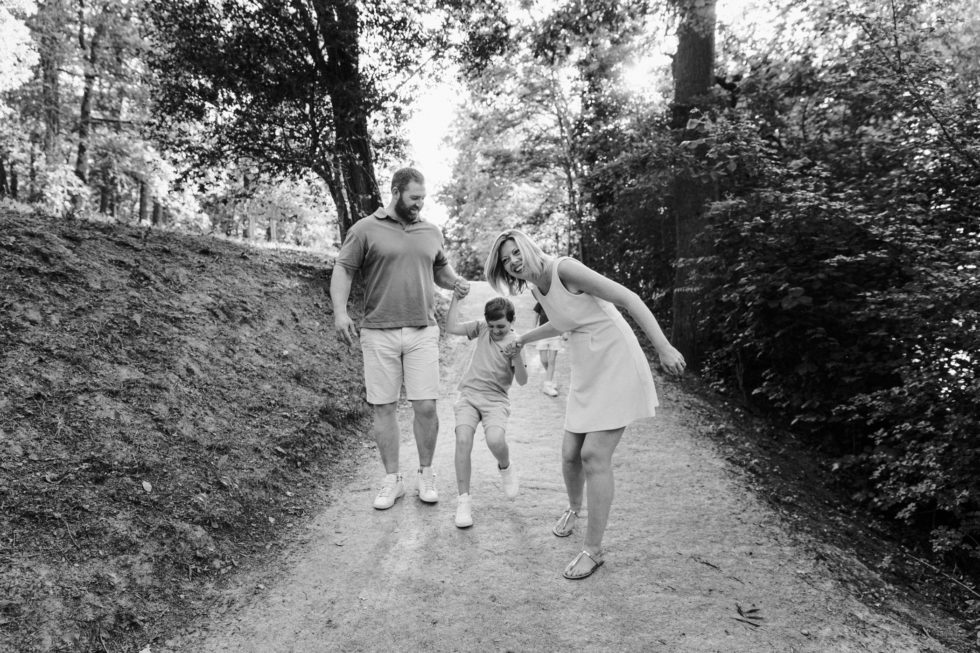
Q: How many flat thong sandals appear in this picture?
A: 2